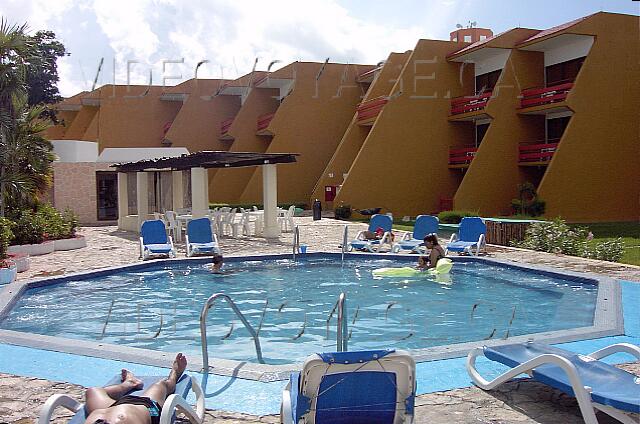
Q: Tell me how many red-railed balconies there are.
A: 8